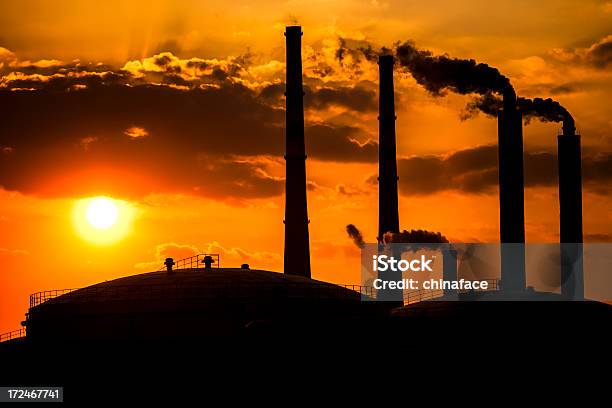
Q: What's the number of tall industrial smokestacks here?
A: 4